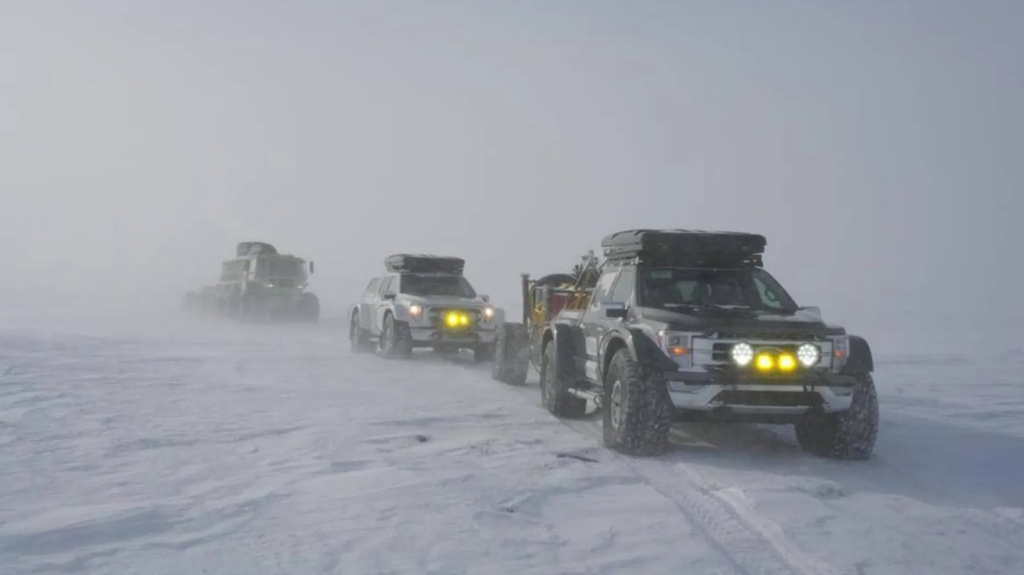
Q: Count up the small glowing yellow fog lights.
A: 4